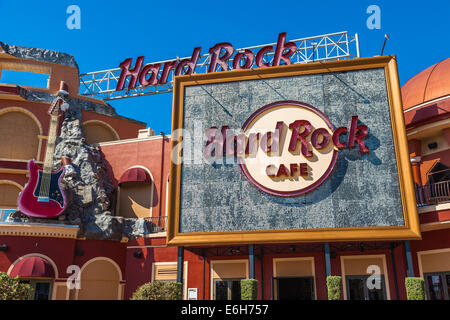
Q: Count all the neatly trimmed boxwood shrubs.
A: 3